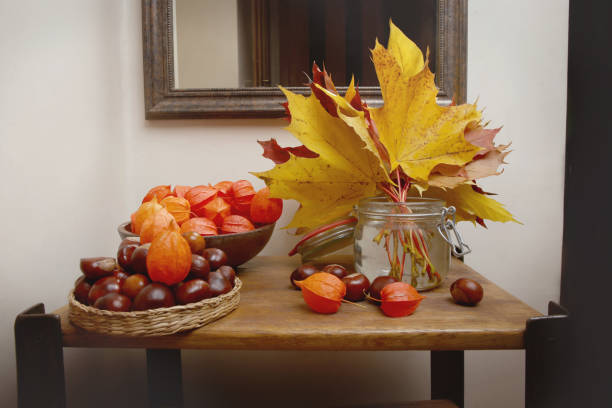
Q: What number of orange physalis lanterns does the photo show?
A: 15